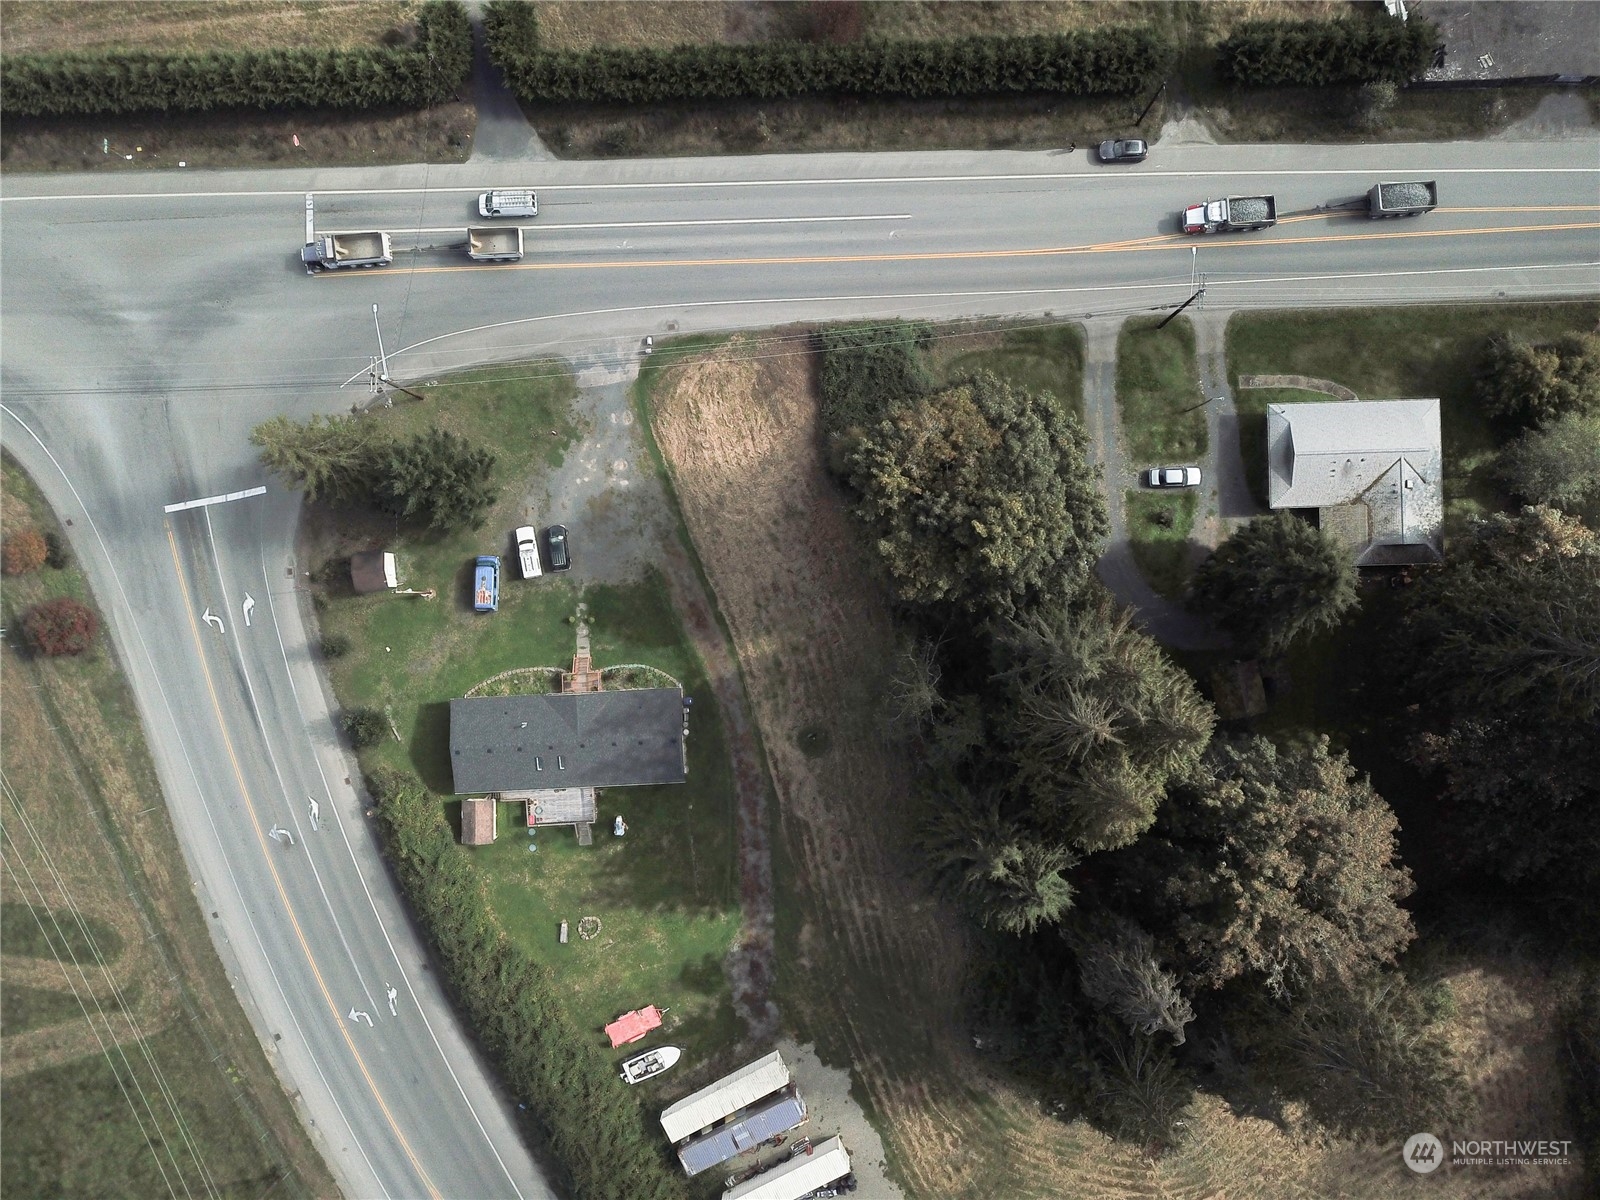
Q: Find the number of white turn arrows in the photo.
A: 6